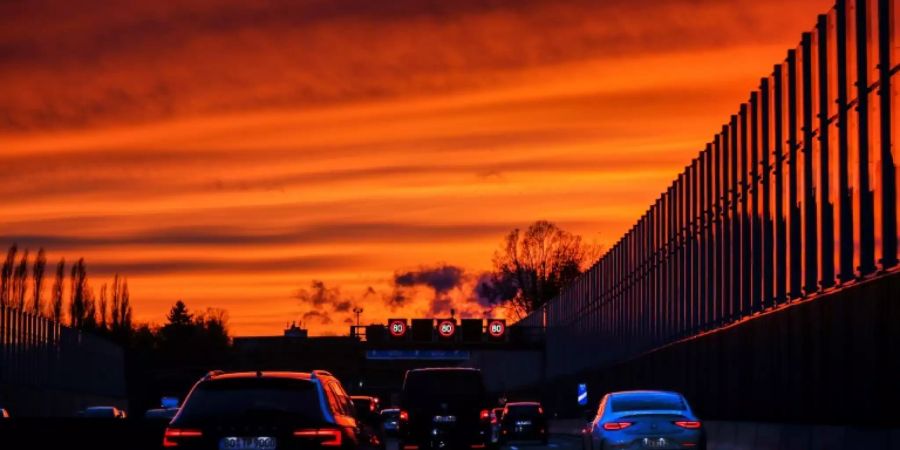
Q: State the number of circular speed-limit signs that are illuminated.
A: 3